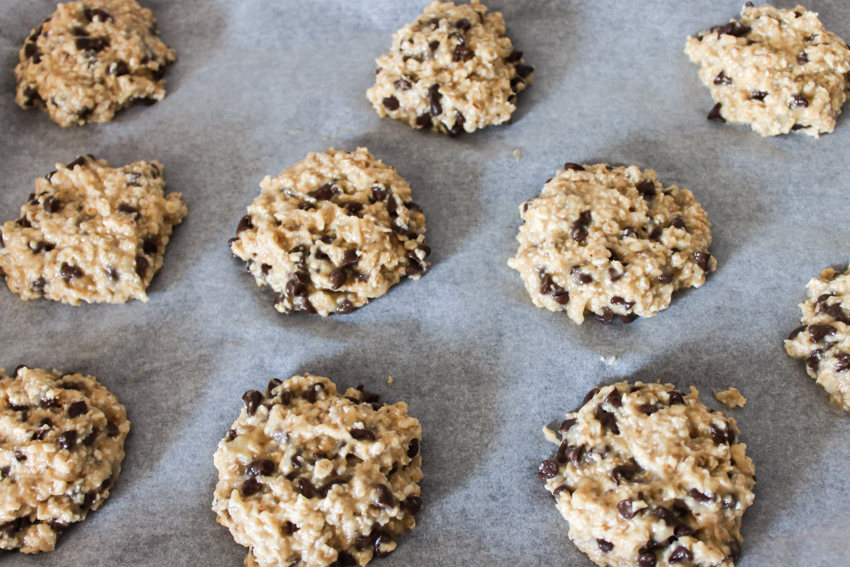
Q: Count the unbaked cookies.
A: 10